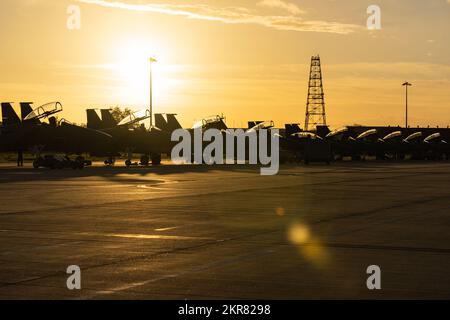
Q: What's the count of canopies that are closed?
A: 1